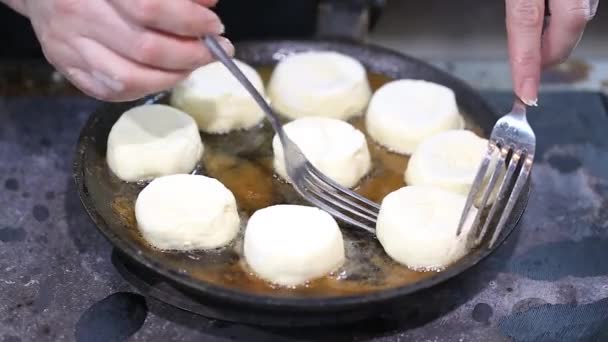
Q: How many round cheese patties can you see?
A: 9